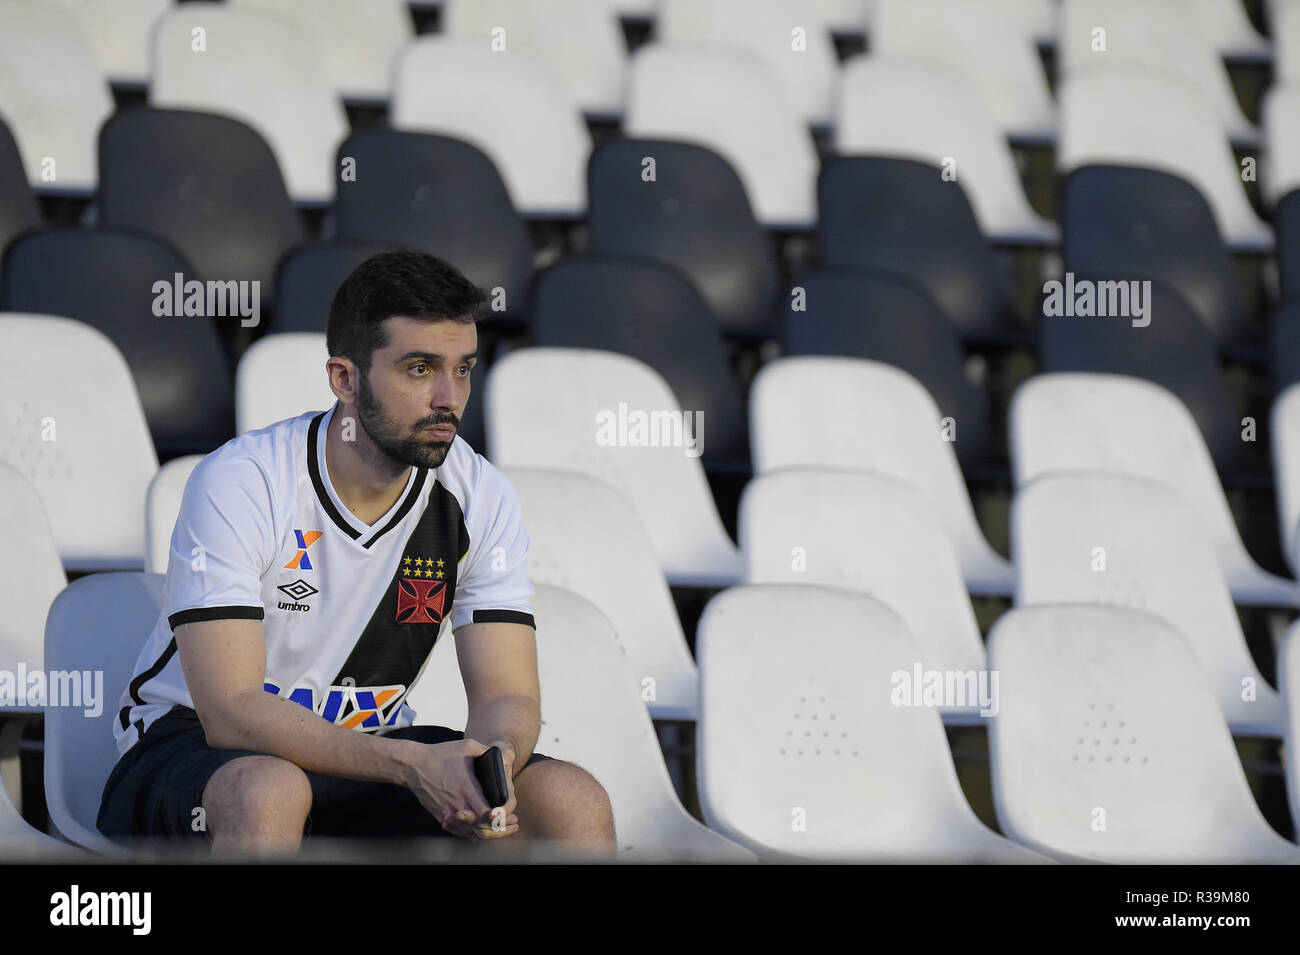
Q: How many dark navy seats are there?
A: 13